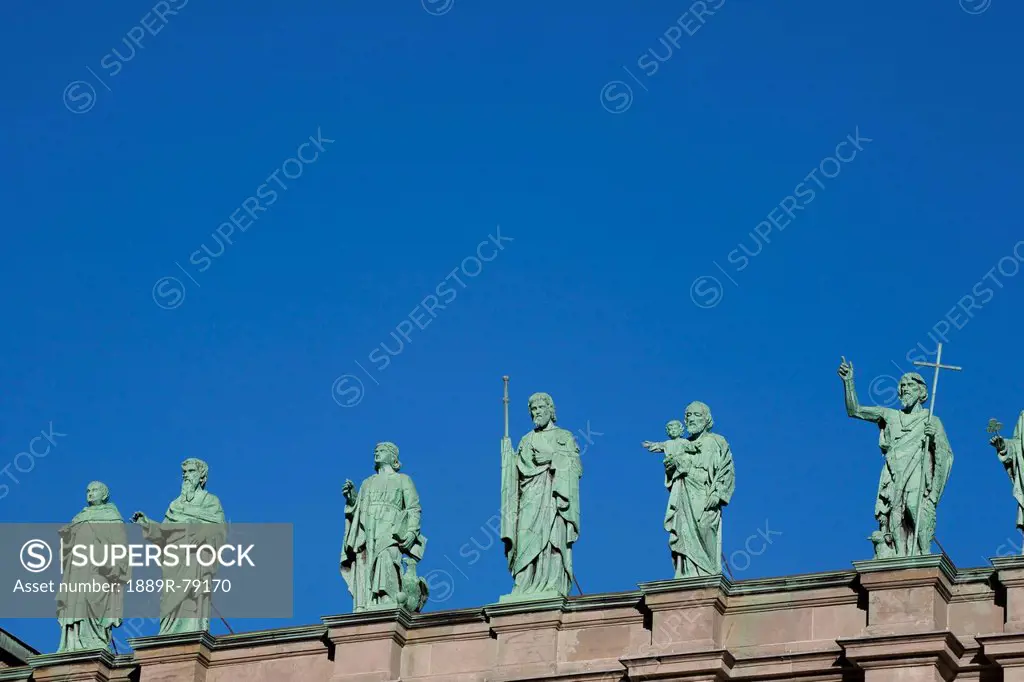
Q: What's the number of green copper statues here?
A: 7